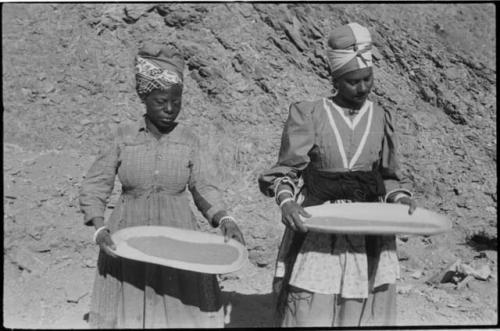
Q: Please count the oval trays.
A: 2